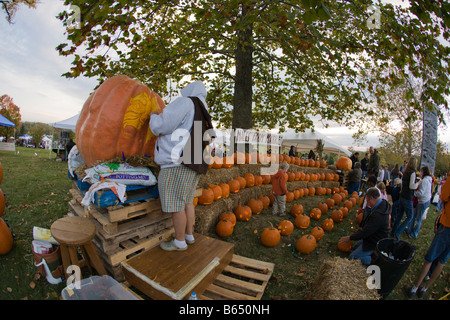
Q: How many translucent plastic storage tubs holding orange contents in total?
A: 1